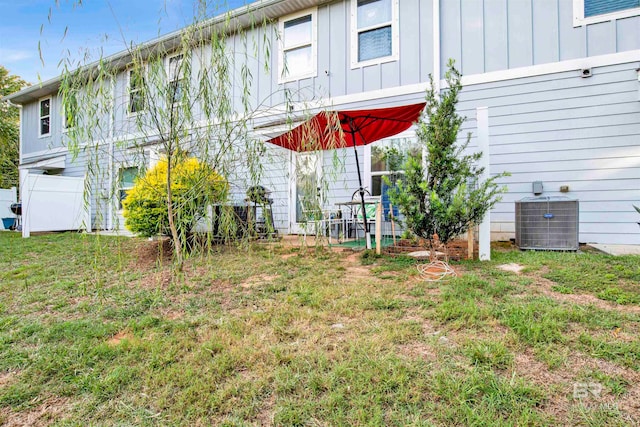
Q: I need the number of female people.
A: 0